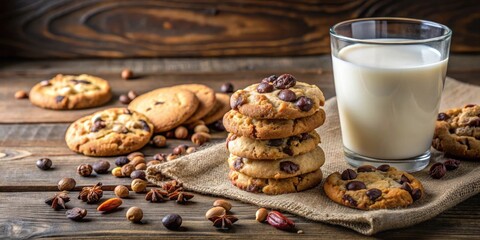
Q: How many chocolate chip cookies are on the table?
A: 9